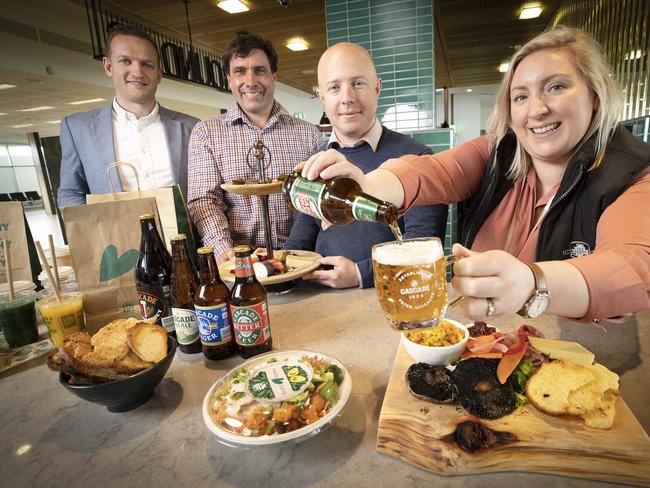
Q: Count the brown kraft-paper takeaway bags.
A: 3